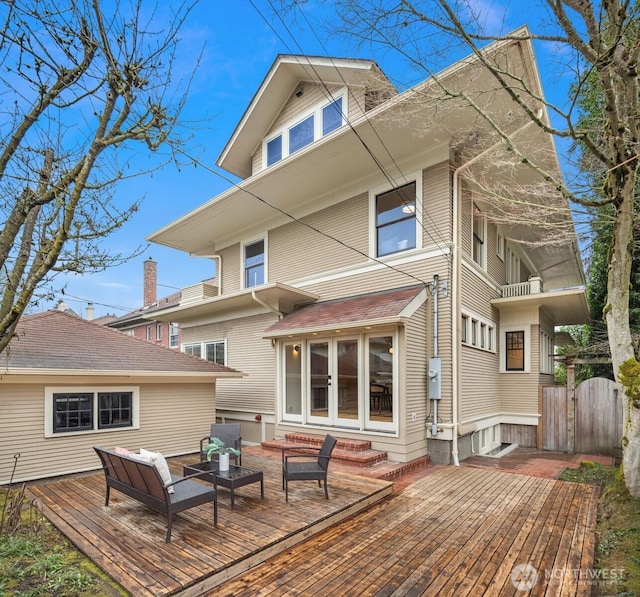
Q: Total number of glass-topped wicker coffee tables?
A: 1